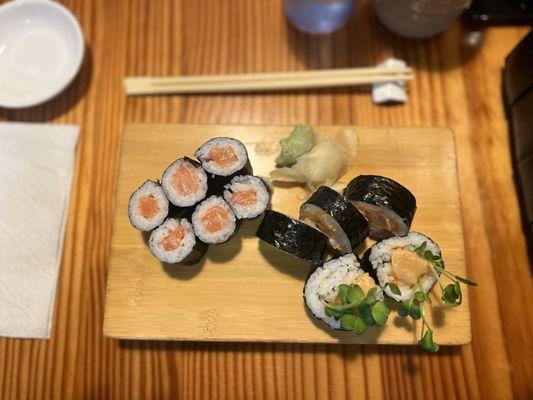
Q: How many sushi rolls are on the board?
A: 11